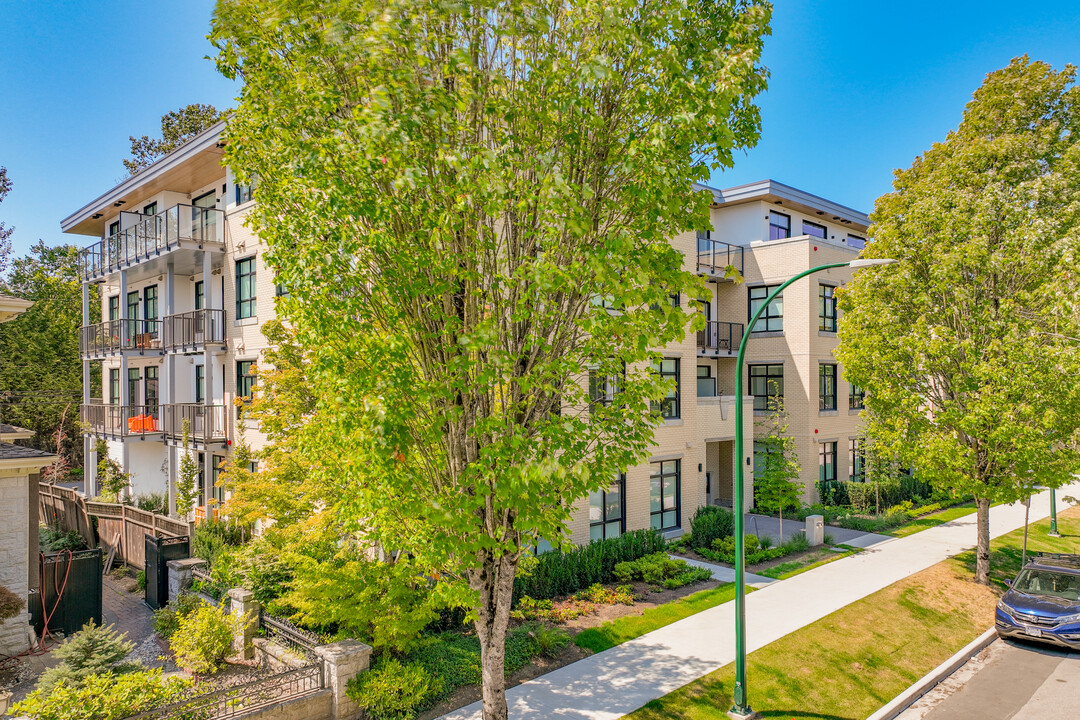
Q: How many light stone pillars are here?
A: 3